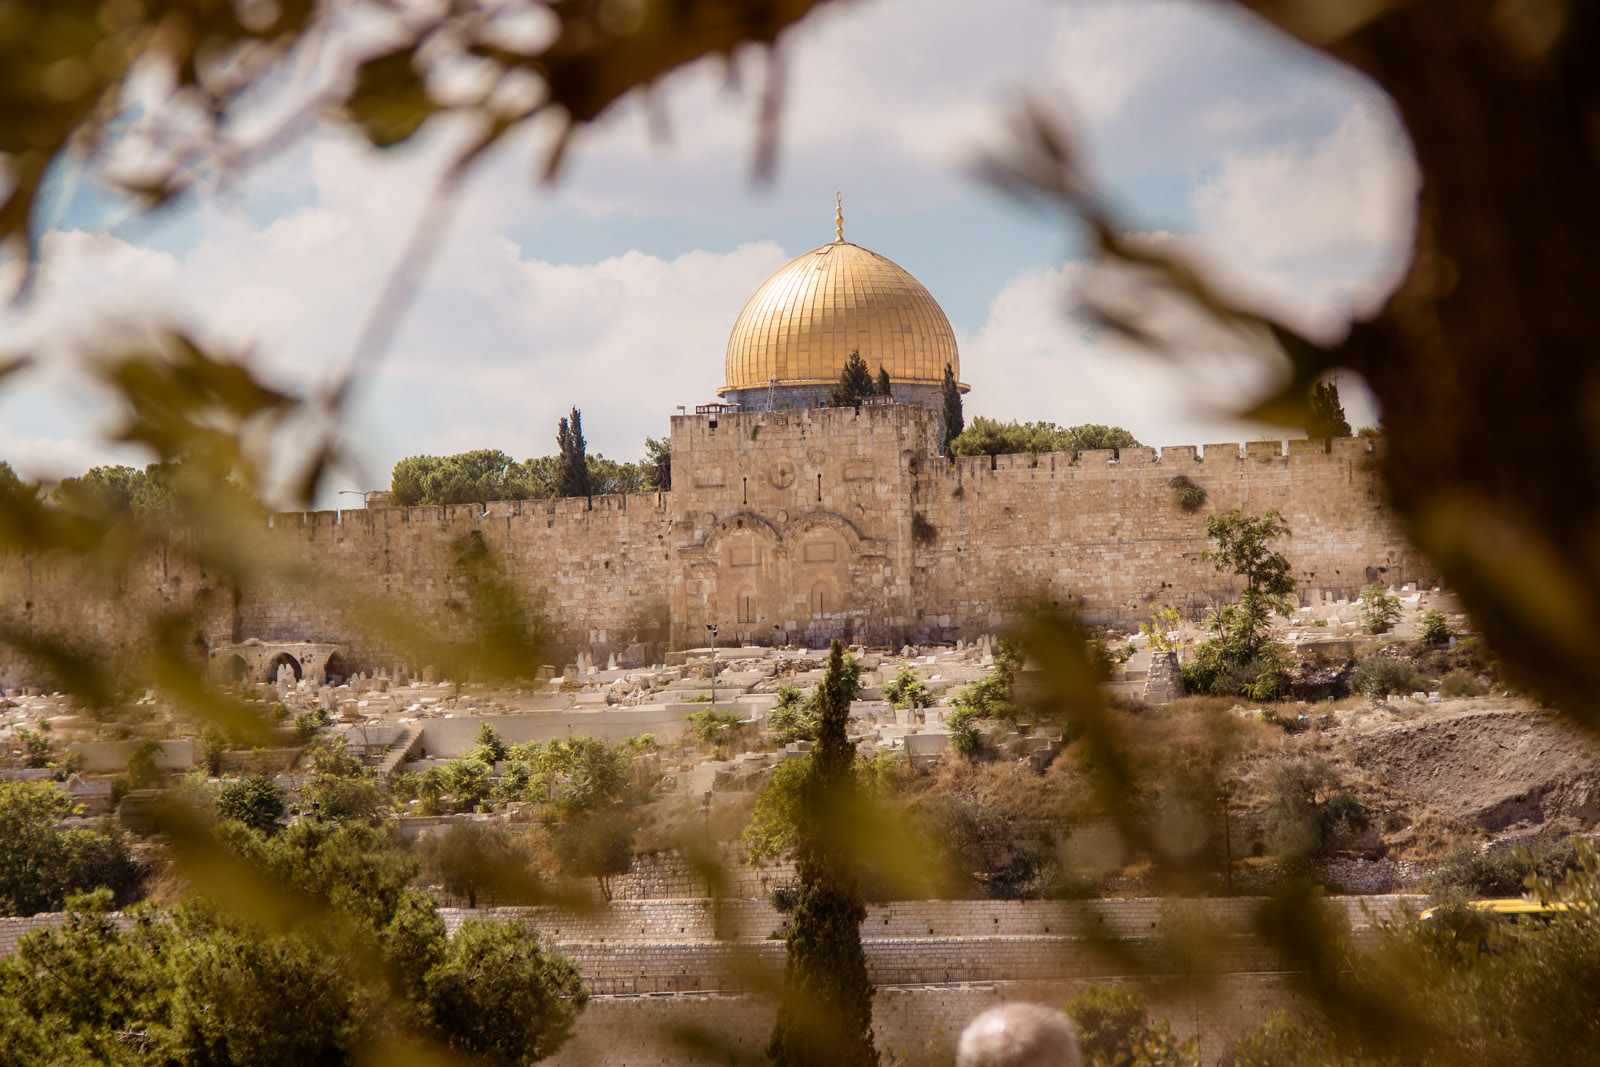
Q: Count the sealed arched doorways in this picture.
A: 2